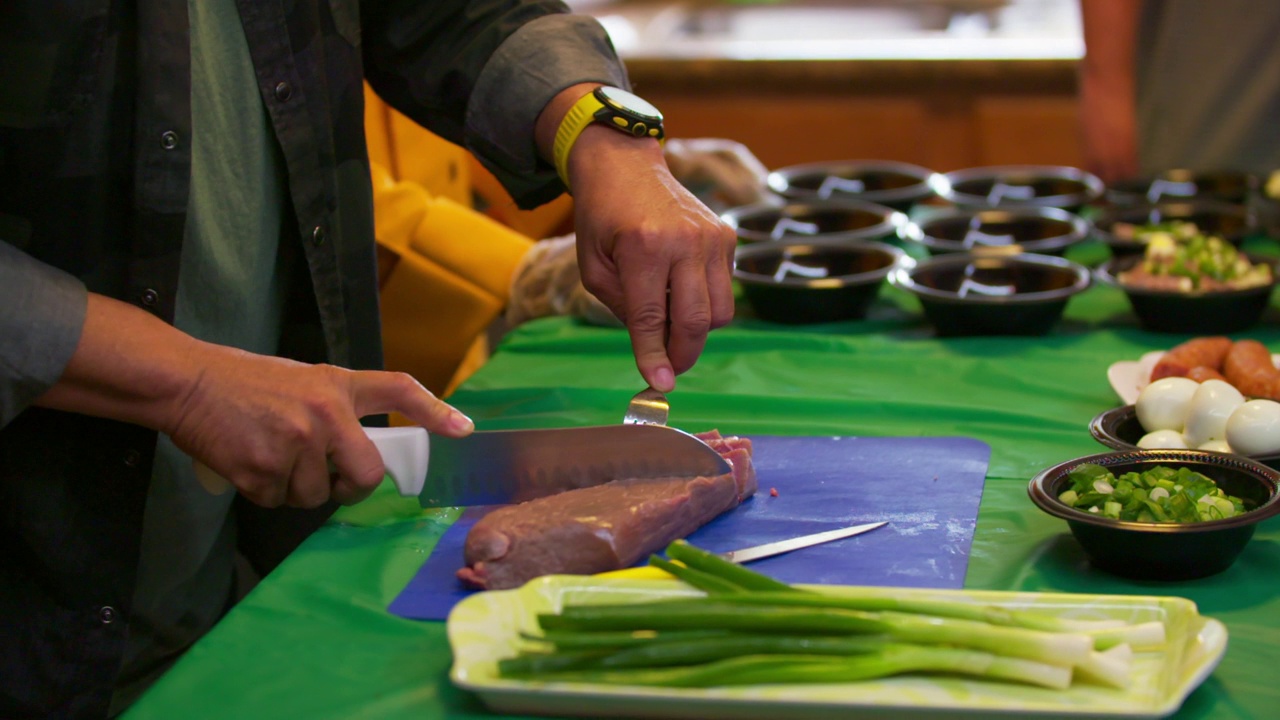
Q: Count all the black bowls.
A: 11